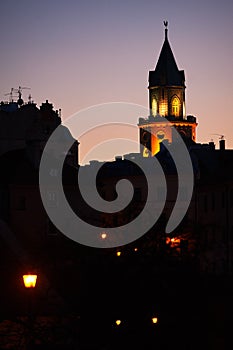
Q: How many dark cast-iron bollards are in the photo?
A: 0